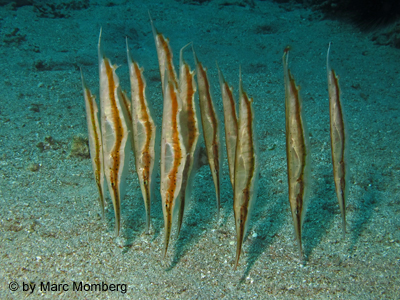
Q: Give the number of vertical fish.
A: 12